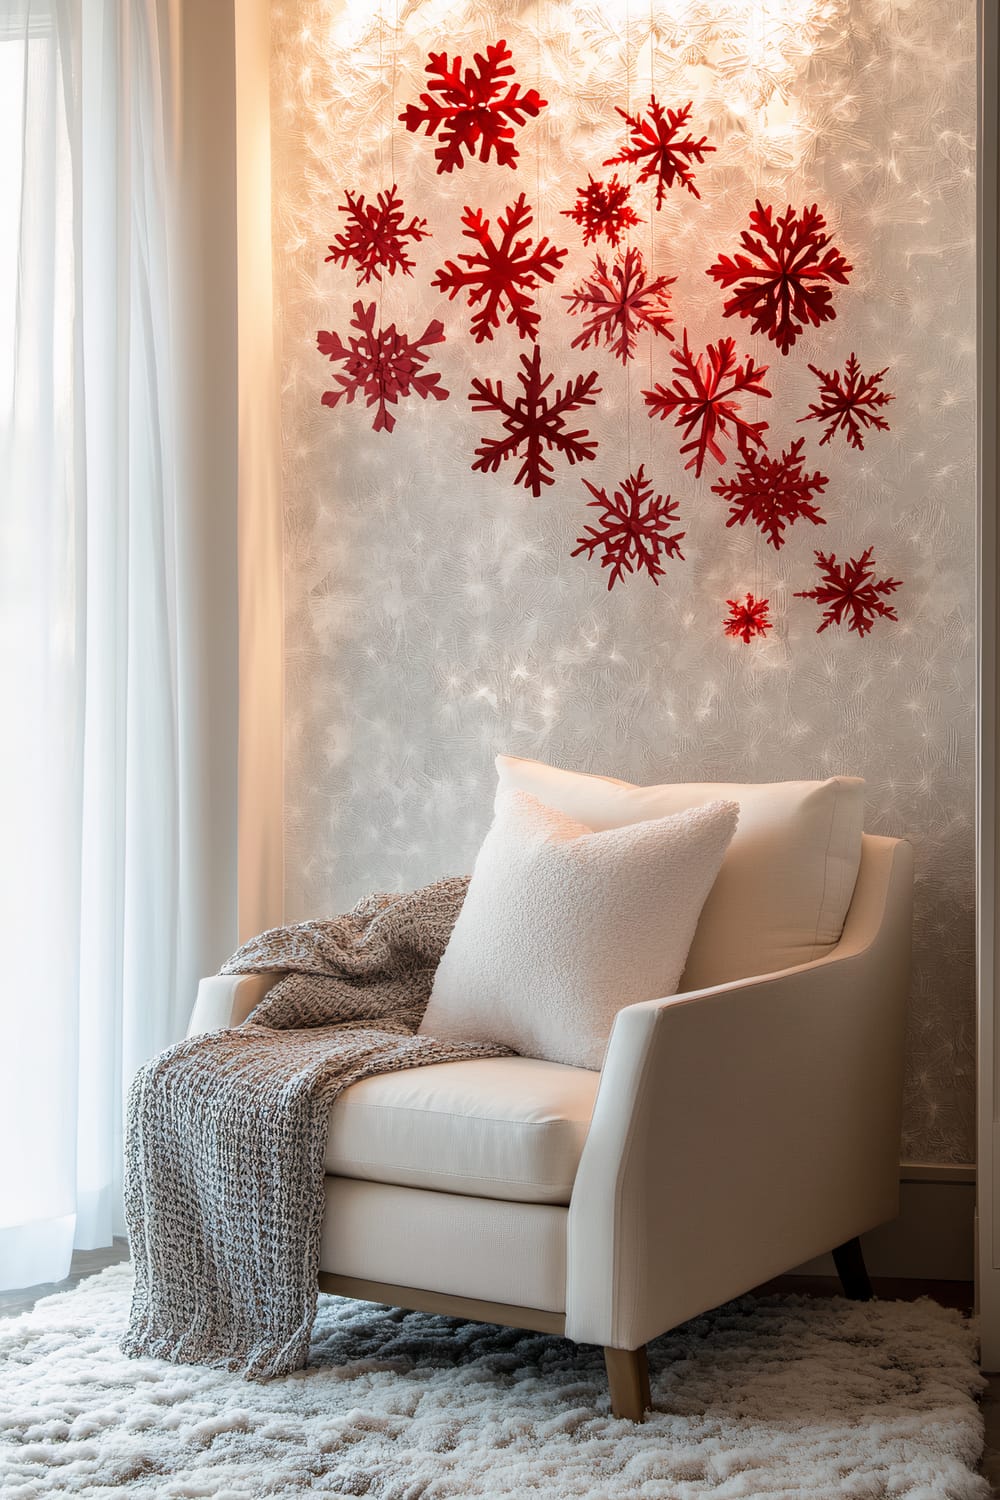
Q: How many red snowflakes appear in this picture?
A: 15